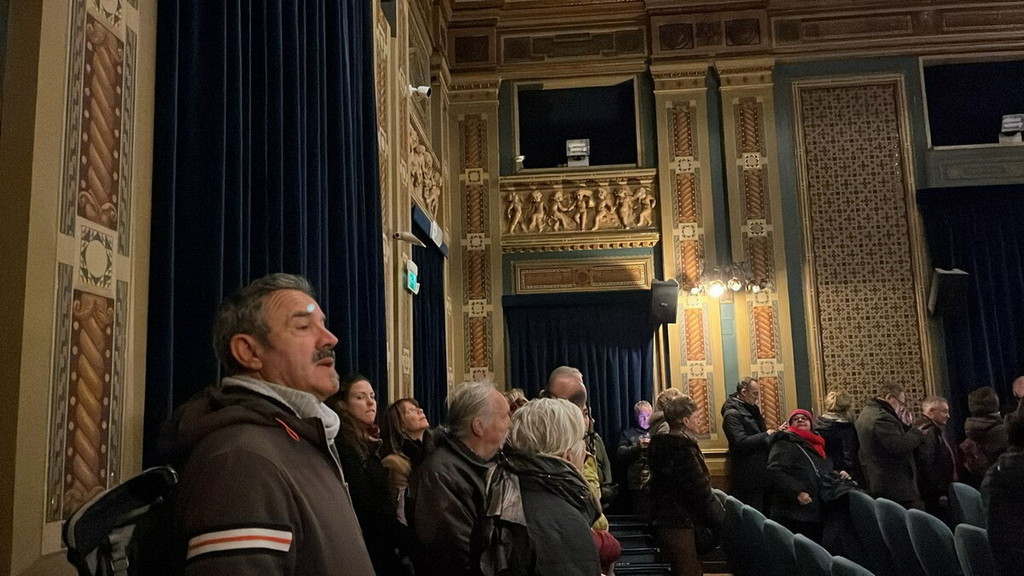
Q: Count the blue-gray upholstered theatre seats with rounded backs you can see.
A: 11